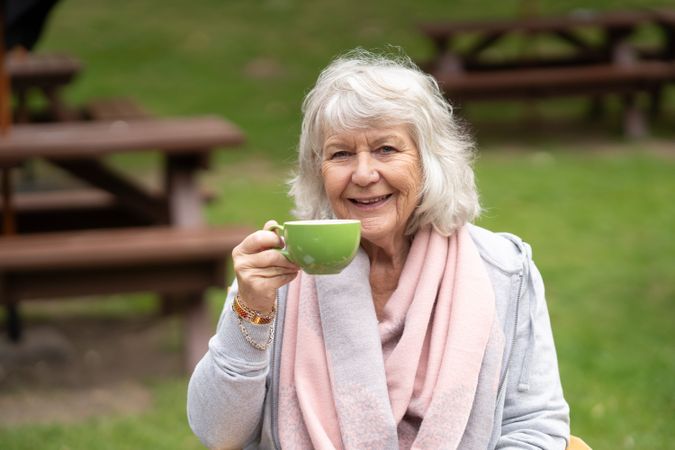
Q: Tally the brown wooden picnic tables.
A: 3